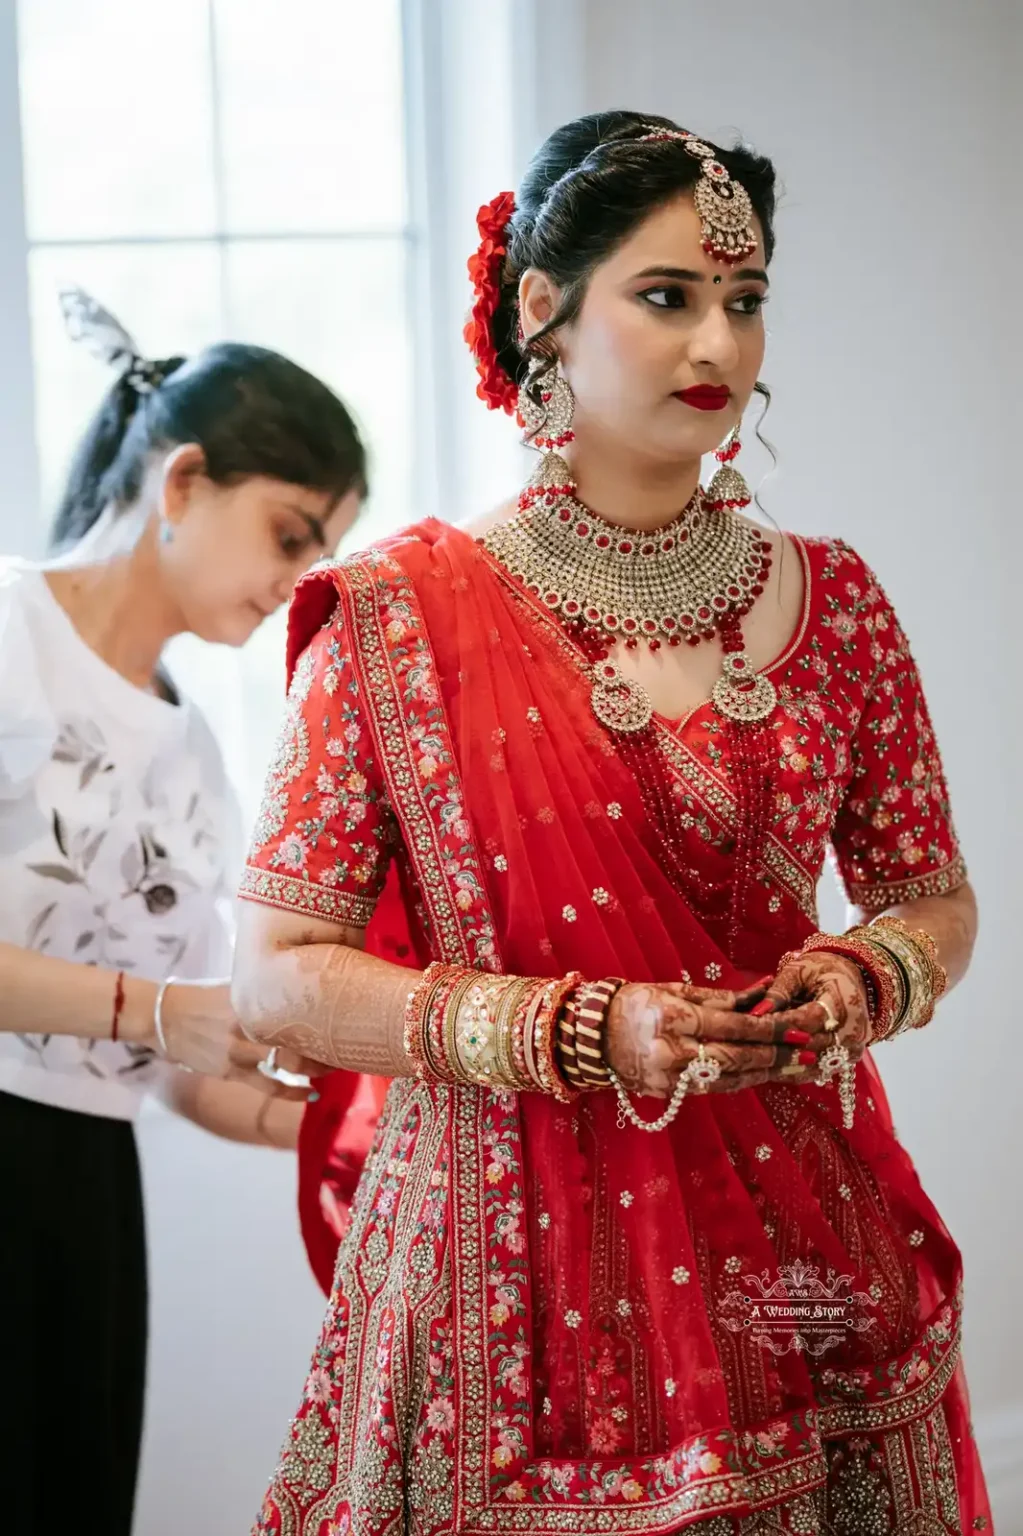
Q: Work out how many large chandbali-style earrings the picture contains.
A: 2